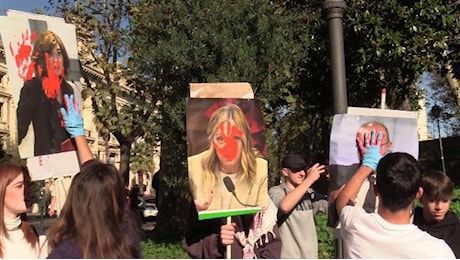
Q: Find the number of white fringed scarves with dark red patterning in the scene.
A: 1